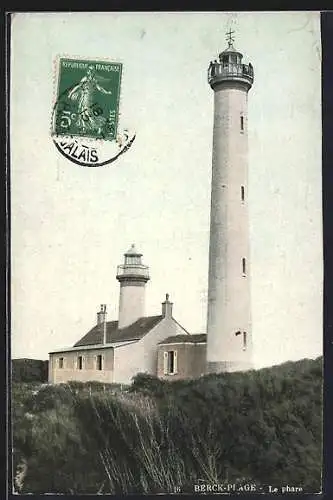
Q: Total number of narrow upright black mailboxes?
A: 0